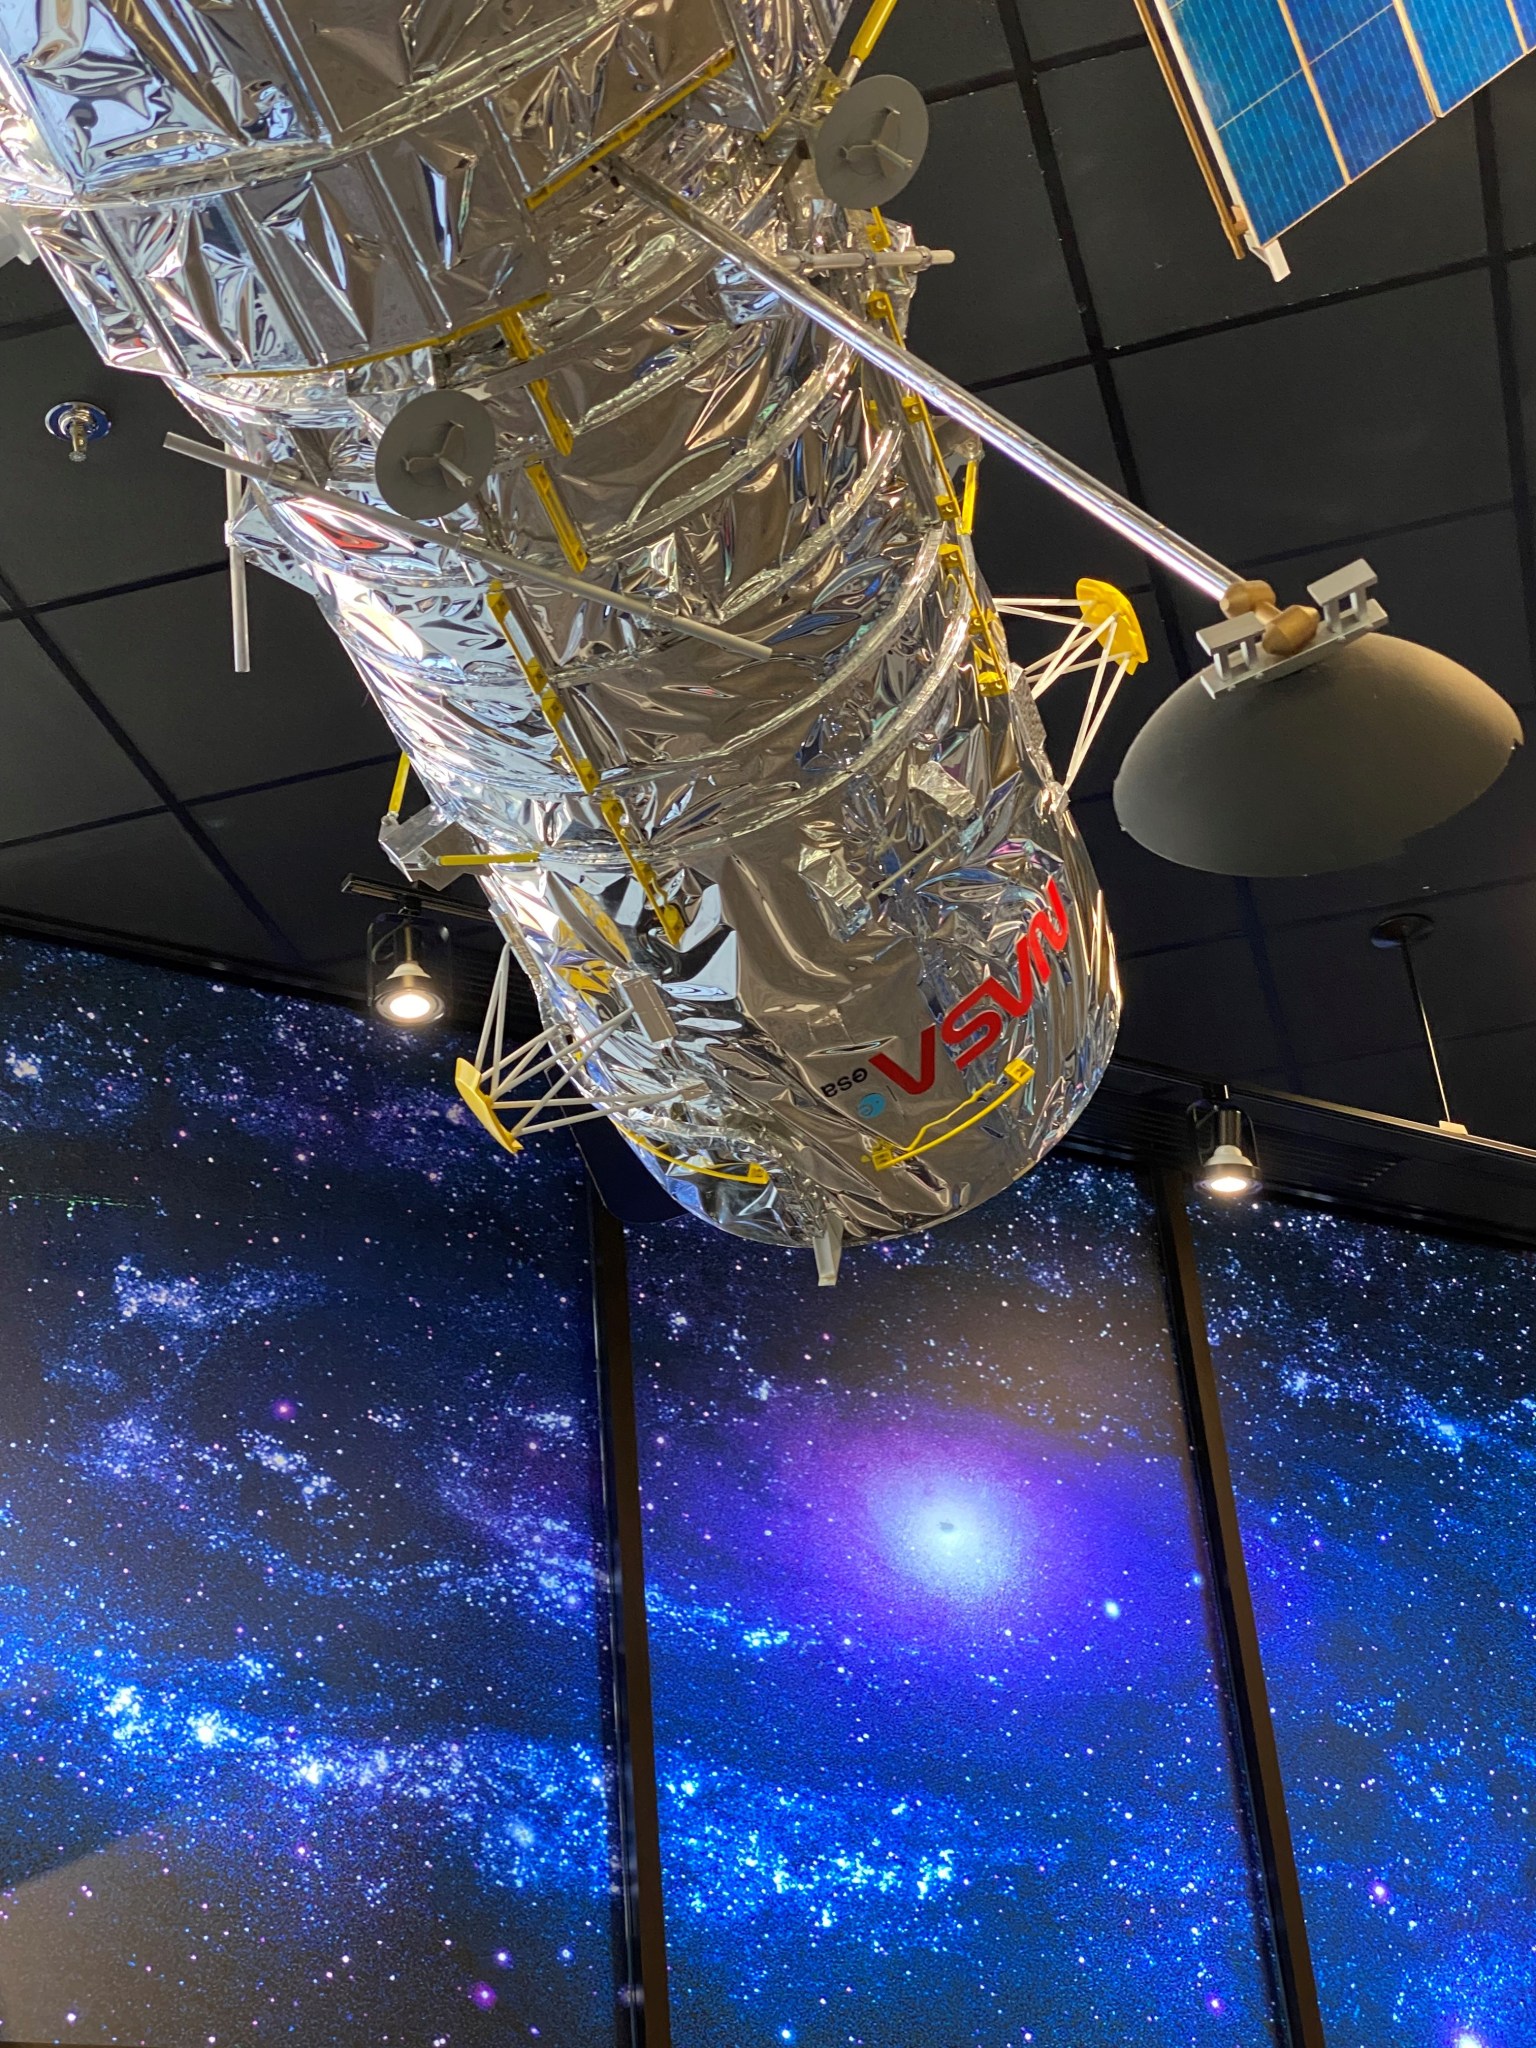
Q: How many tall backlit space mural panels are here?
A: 3